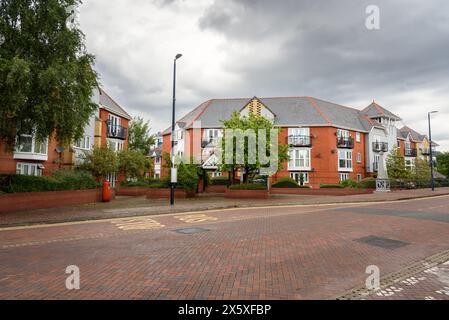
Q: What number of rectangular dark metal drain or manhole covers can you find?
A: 2